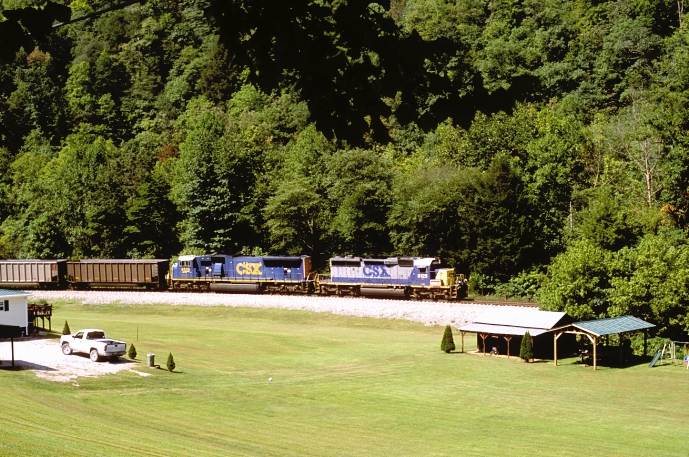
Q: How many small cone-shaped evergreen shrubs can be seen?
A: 5